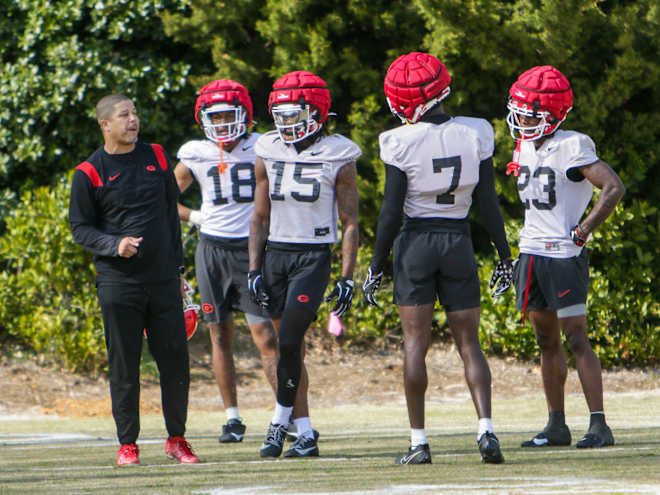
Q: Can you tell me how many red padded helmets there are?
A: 4